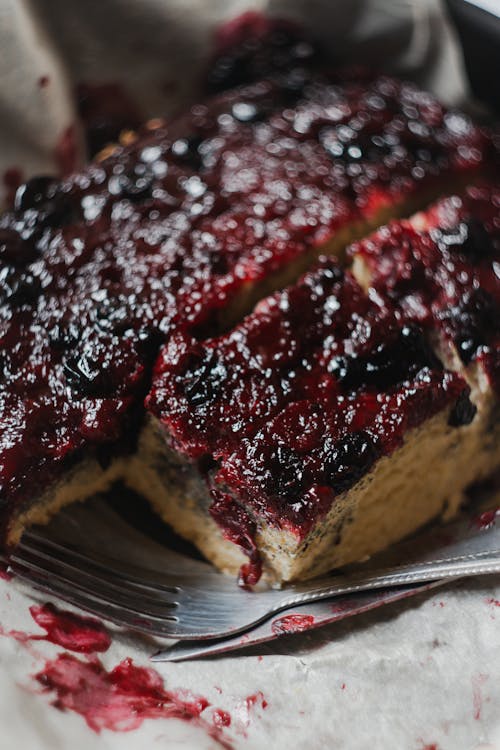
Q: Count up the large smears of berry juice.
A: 2